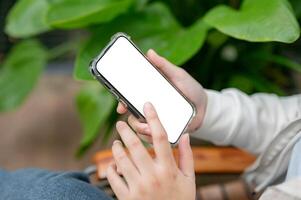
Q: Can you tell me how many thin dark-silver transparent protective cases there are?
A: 1